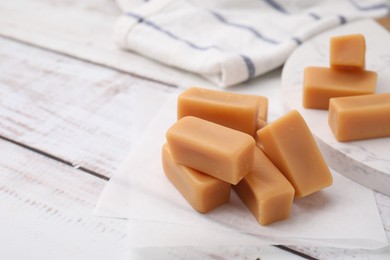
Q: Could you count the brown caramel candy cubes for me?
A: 8